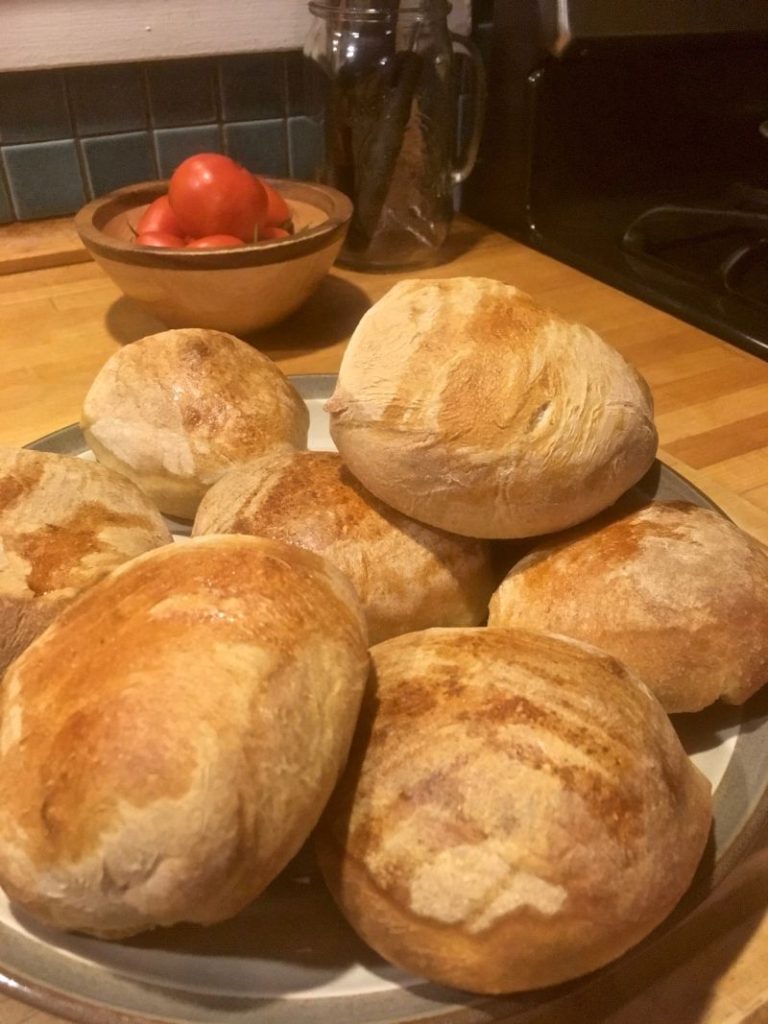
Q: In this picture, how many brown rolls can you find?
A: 7